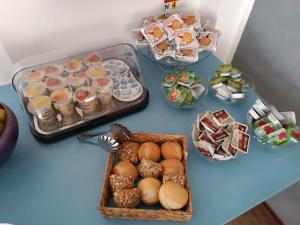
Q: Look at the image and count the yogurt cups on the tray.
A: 12